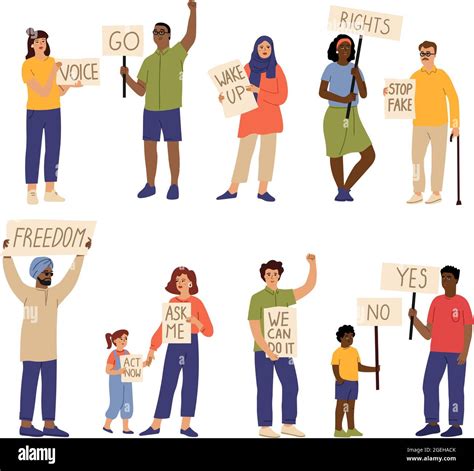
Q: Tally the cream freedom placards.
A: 1